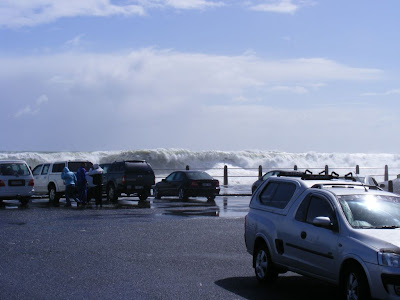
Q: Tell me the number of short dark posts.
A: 7